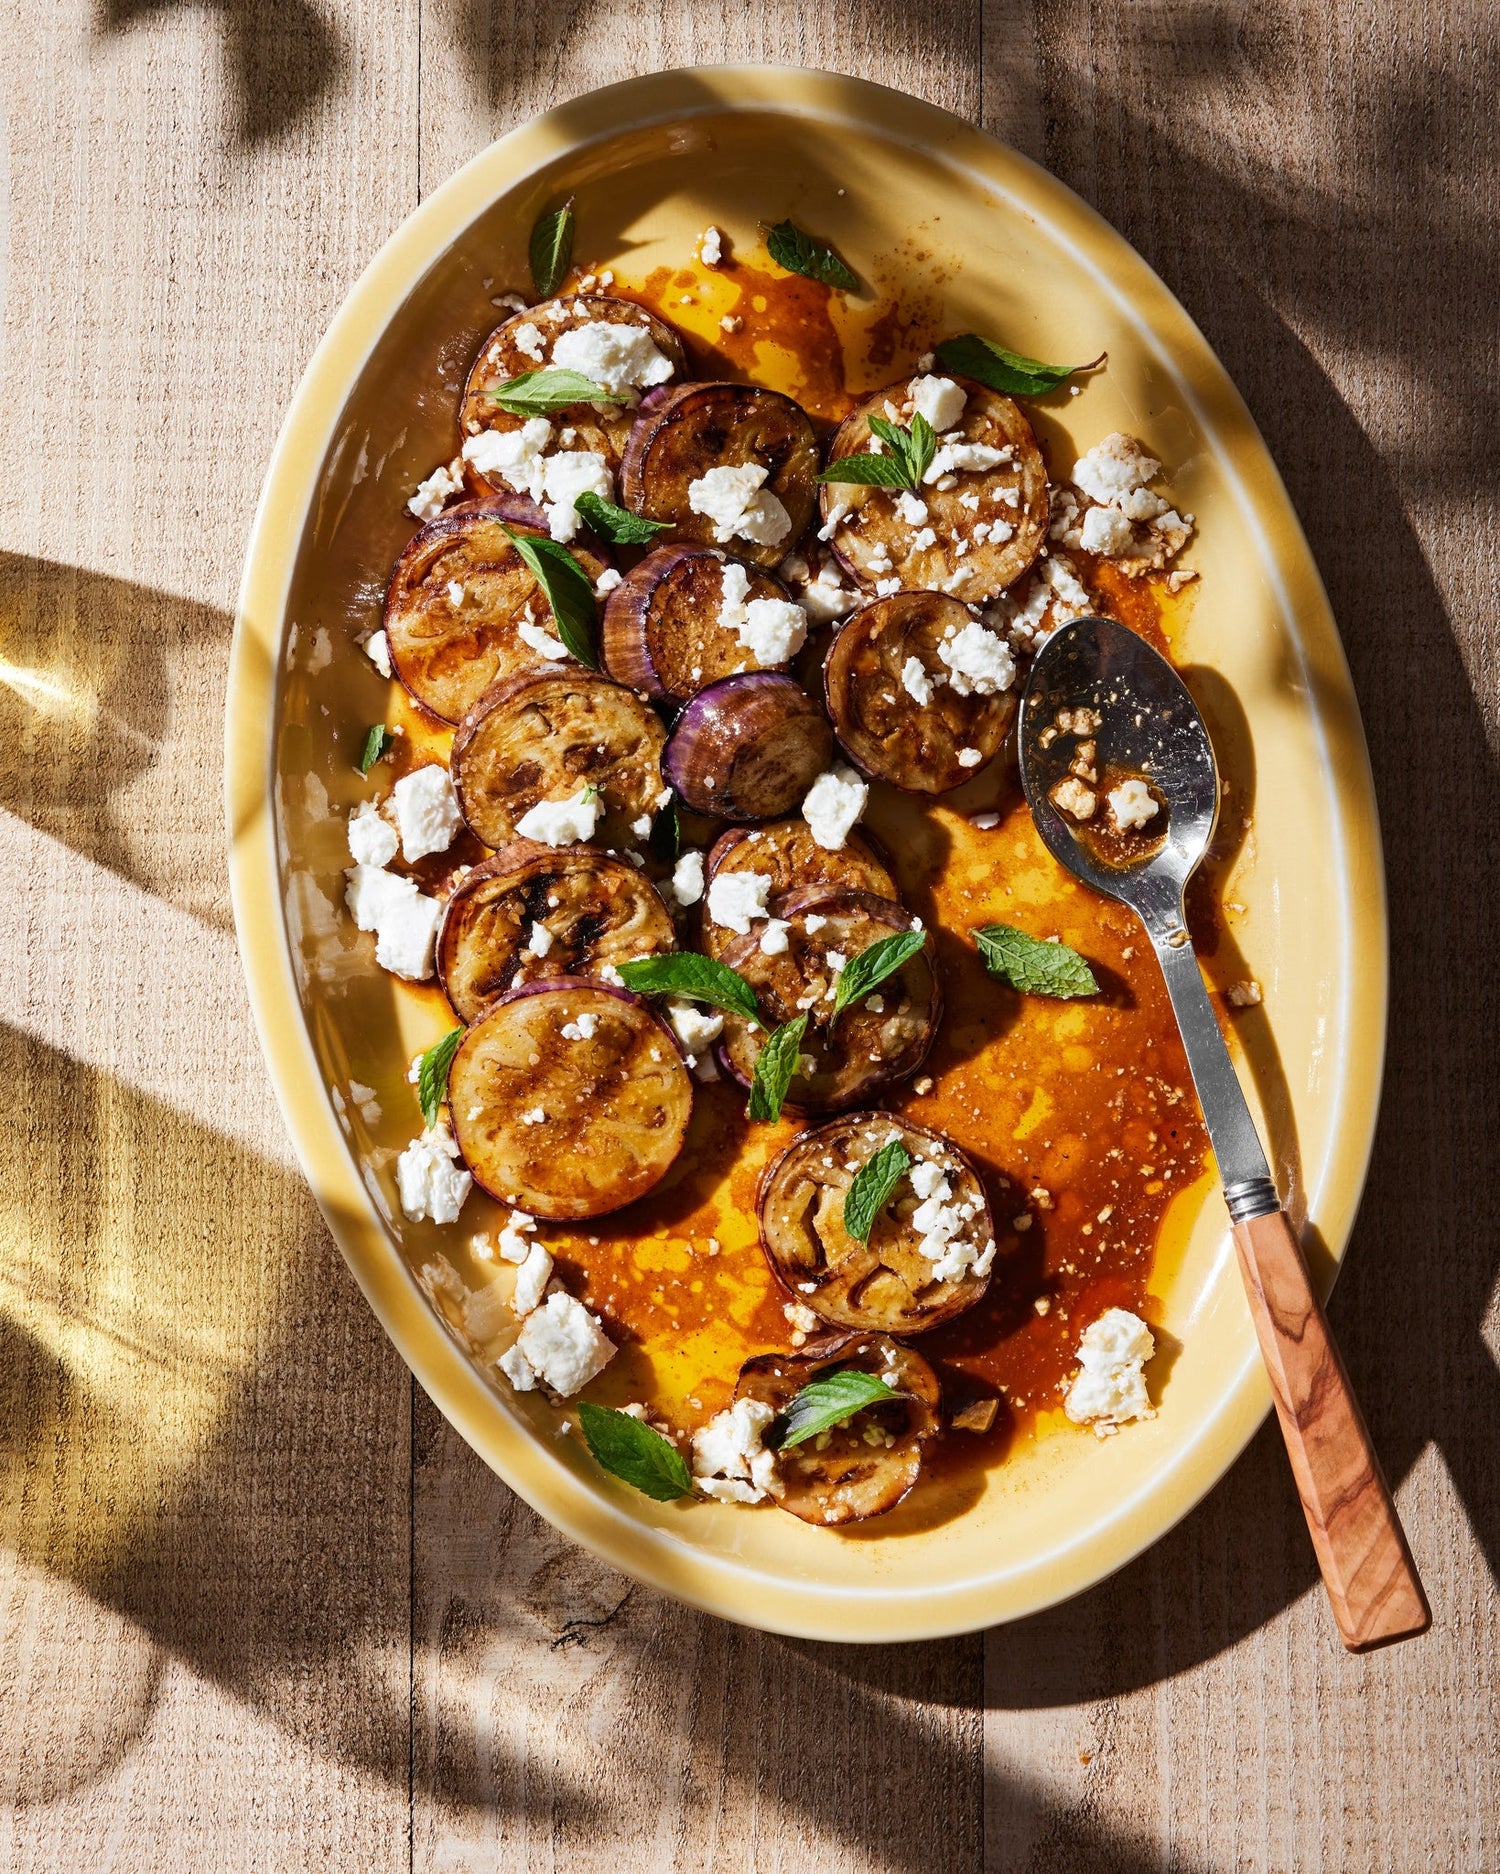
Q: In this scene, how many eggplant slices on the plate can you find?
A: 14